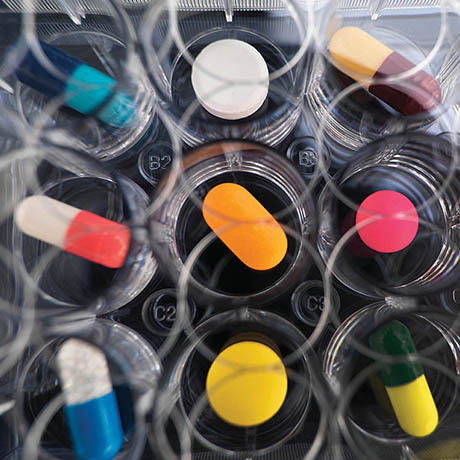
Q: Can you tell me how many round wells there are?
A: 9